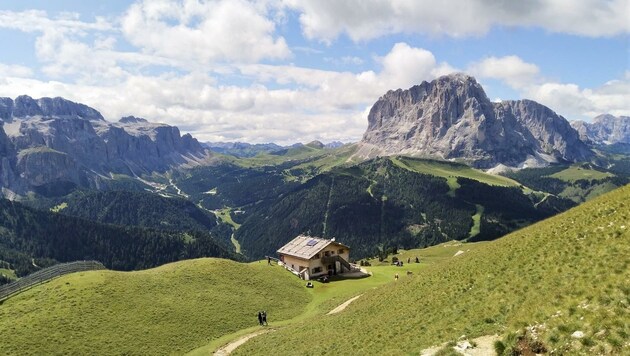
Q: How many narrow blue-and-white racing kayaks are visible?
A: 0